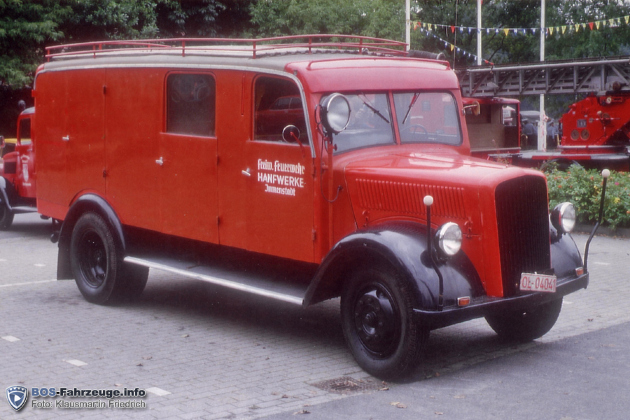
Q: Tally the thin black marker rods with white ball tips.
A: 2